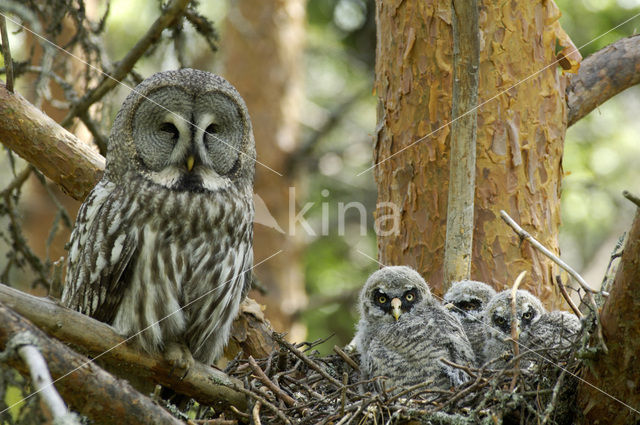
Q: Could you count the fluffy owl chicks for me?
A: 3